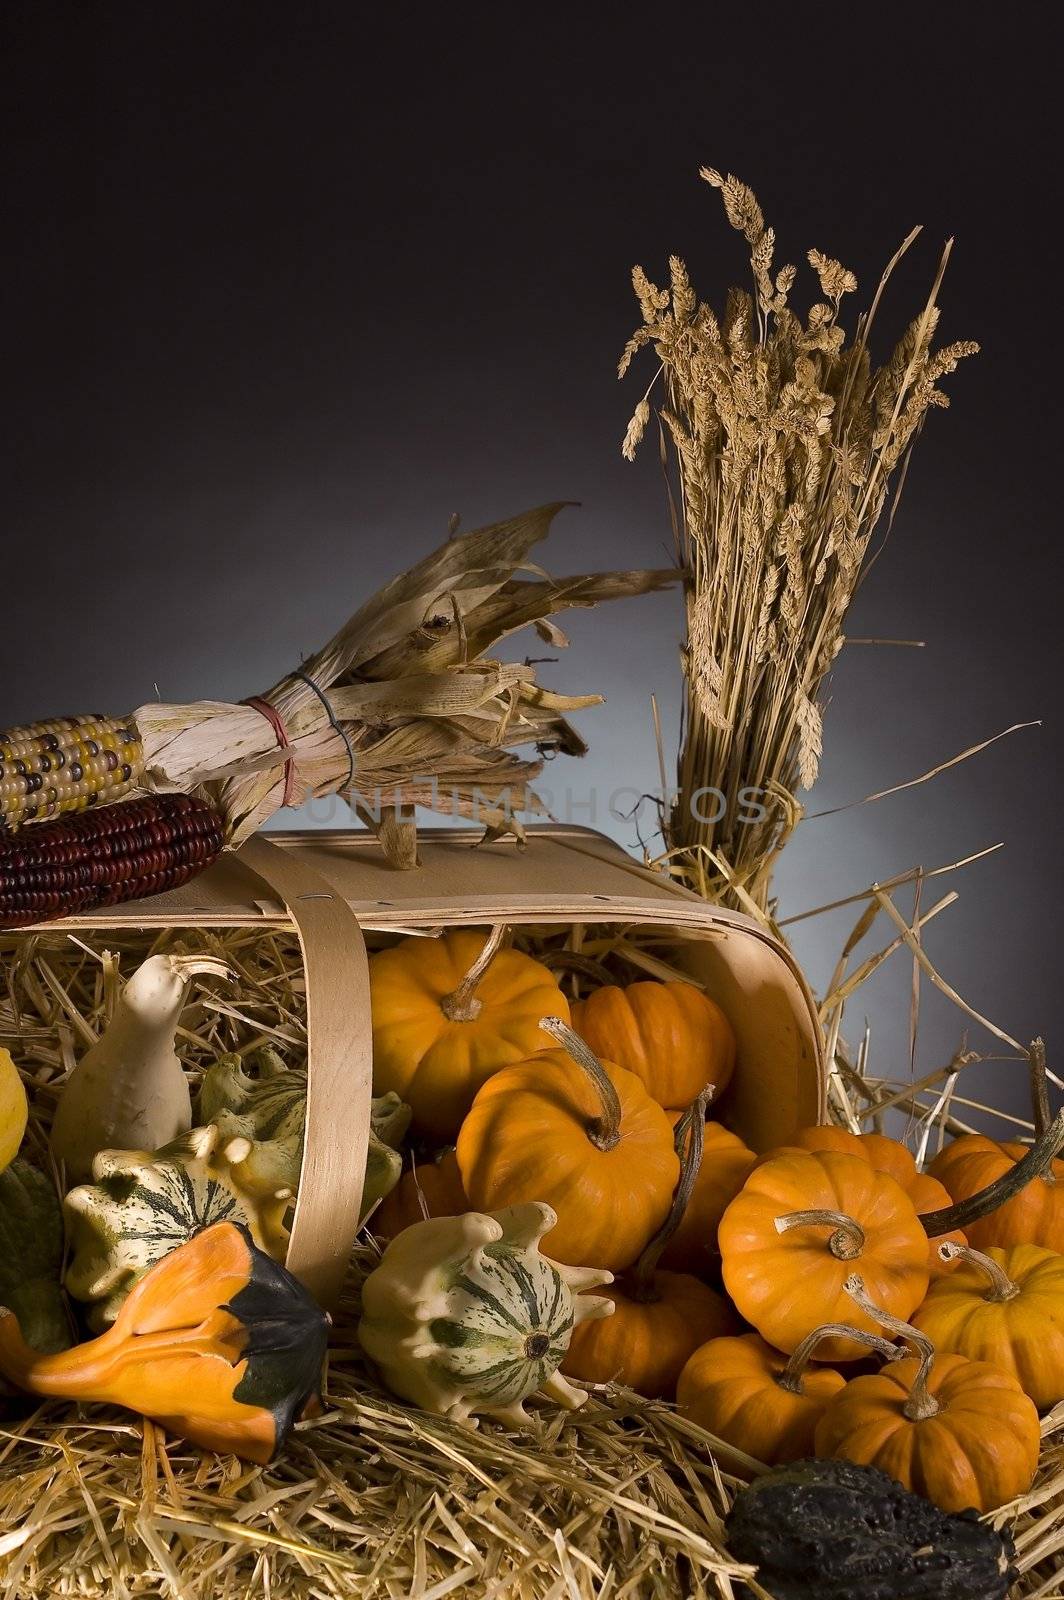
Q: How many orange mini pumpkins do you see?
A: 12